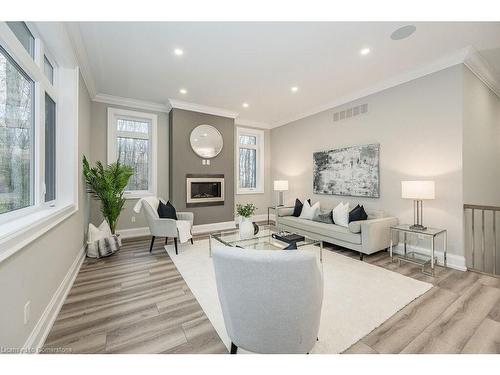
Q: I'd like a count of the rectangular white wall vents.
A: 1